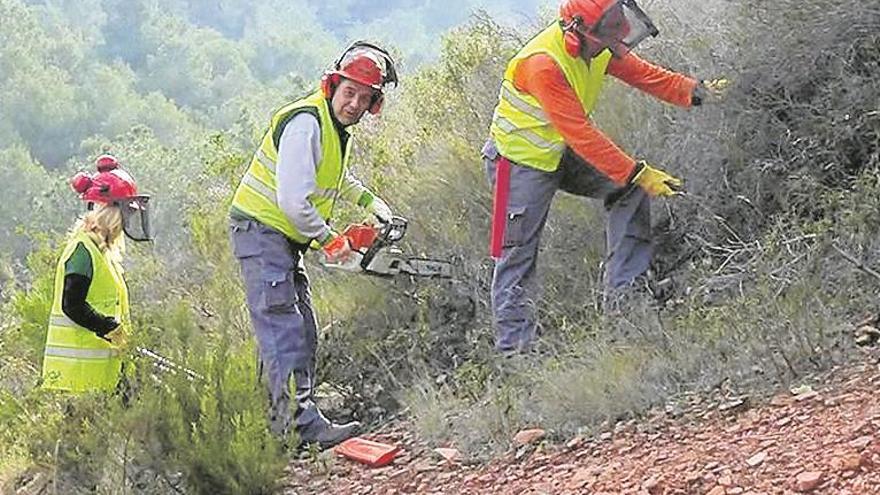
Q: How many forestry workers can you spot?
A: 3